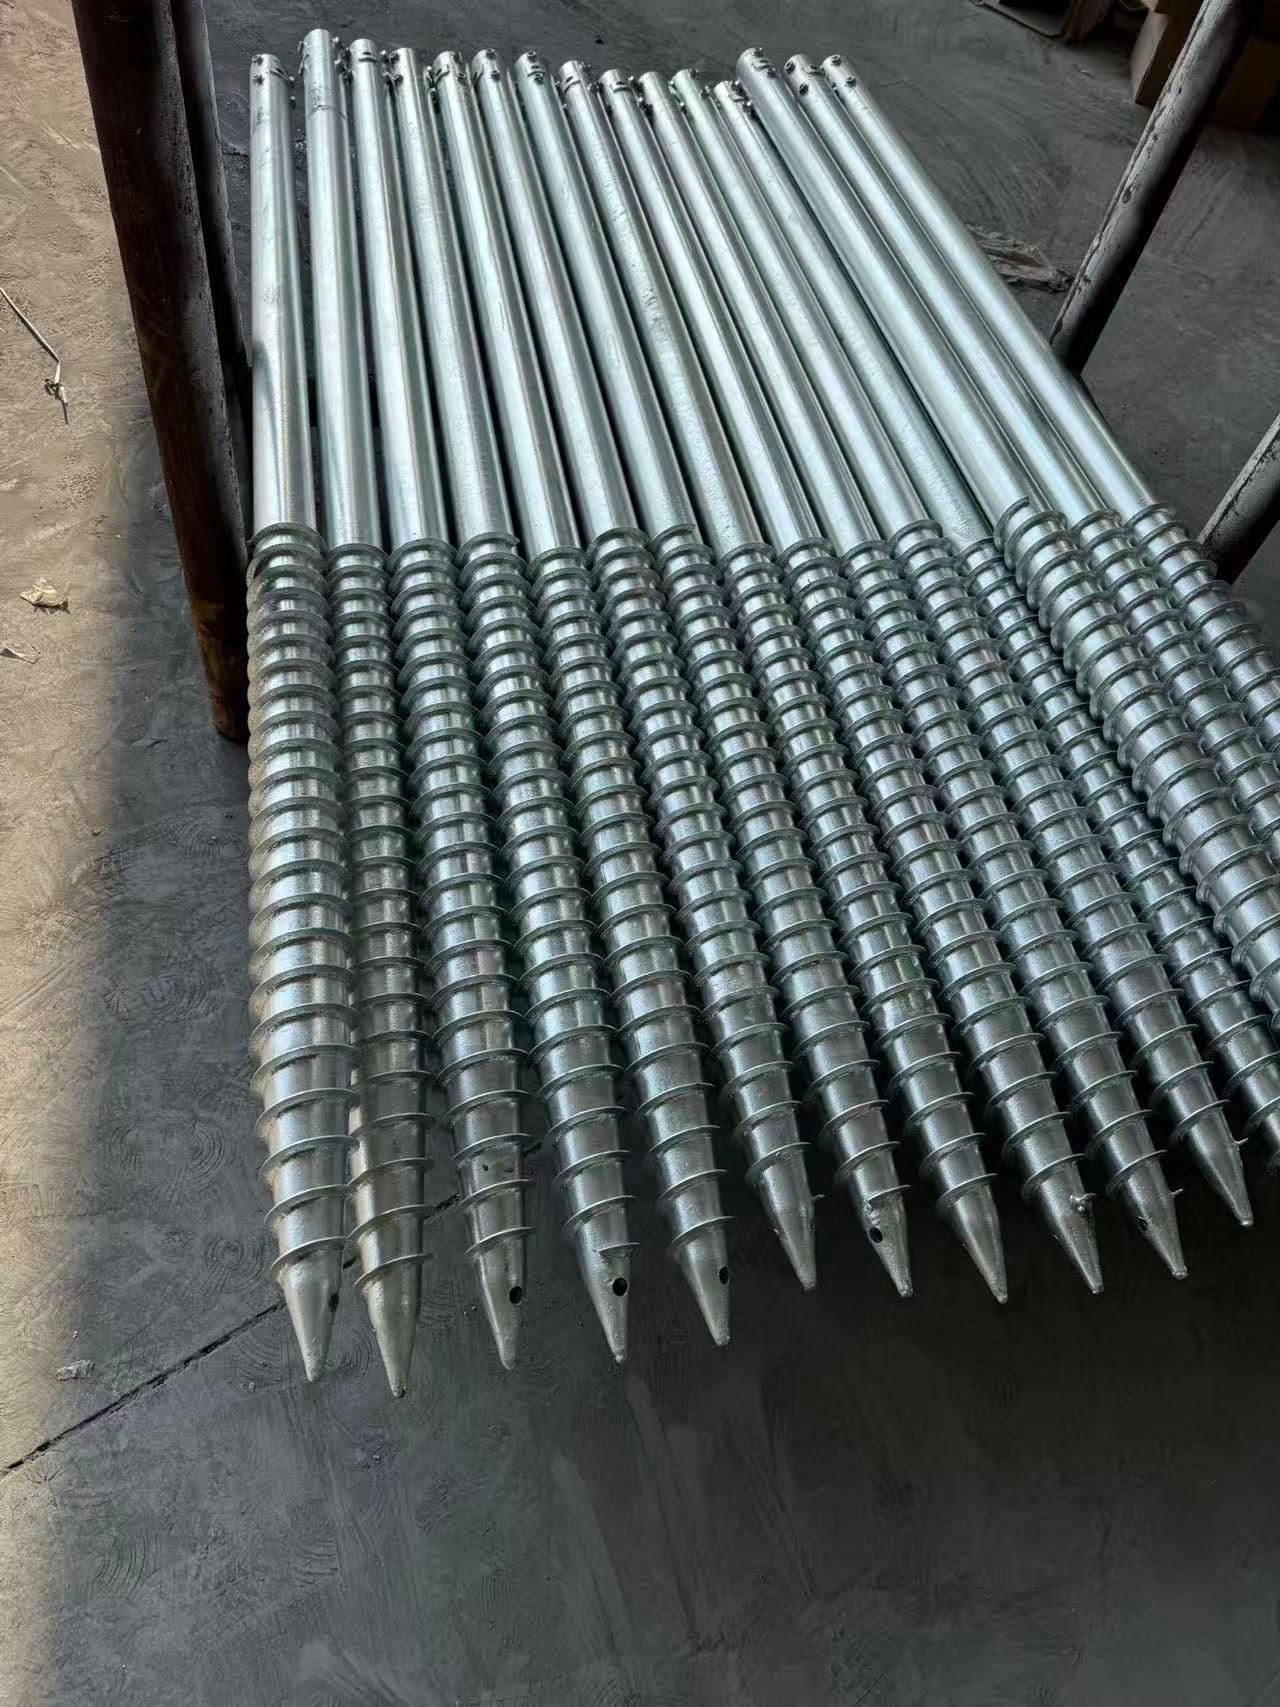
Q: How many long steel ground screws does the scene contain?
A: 15